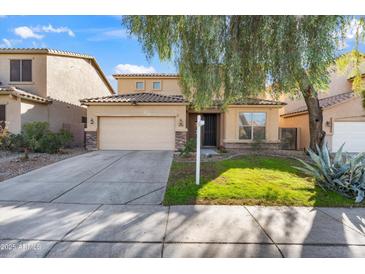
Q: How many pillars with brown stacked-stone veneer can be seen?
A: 2